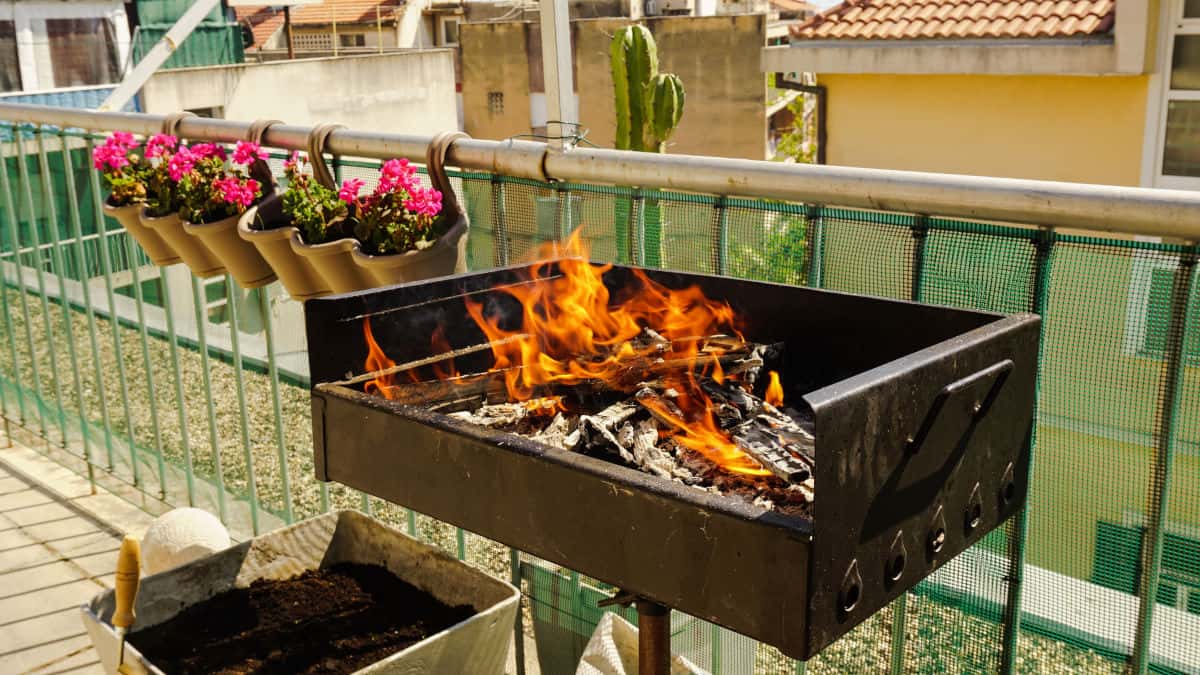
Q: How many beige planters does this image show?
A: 6